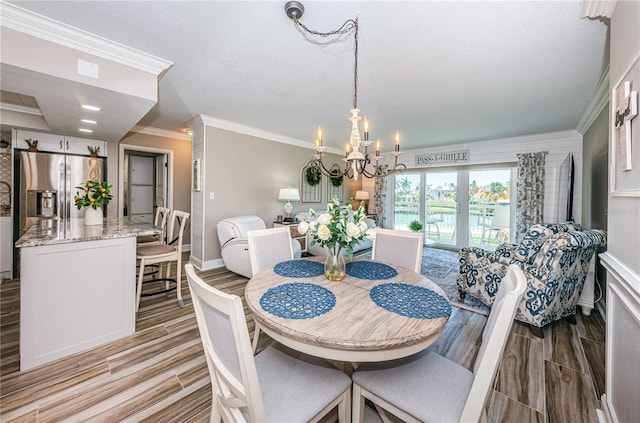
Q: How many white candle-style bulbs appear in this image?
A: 6